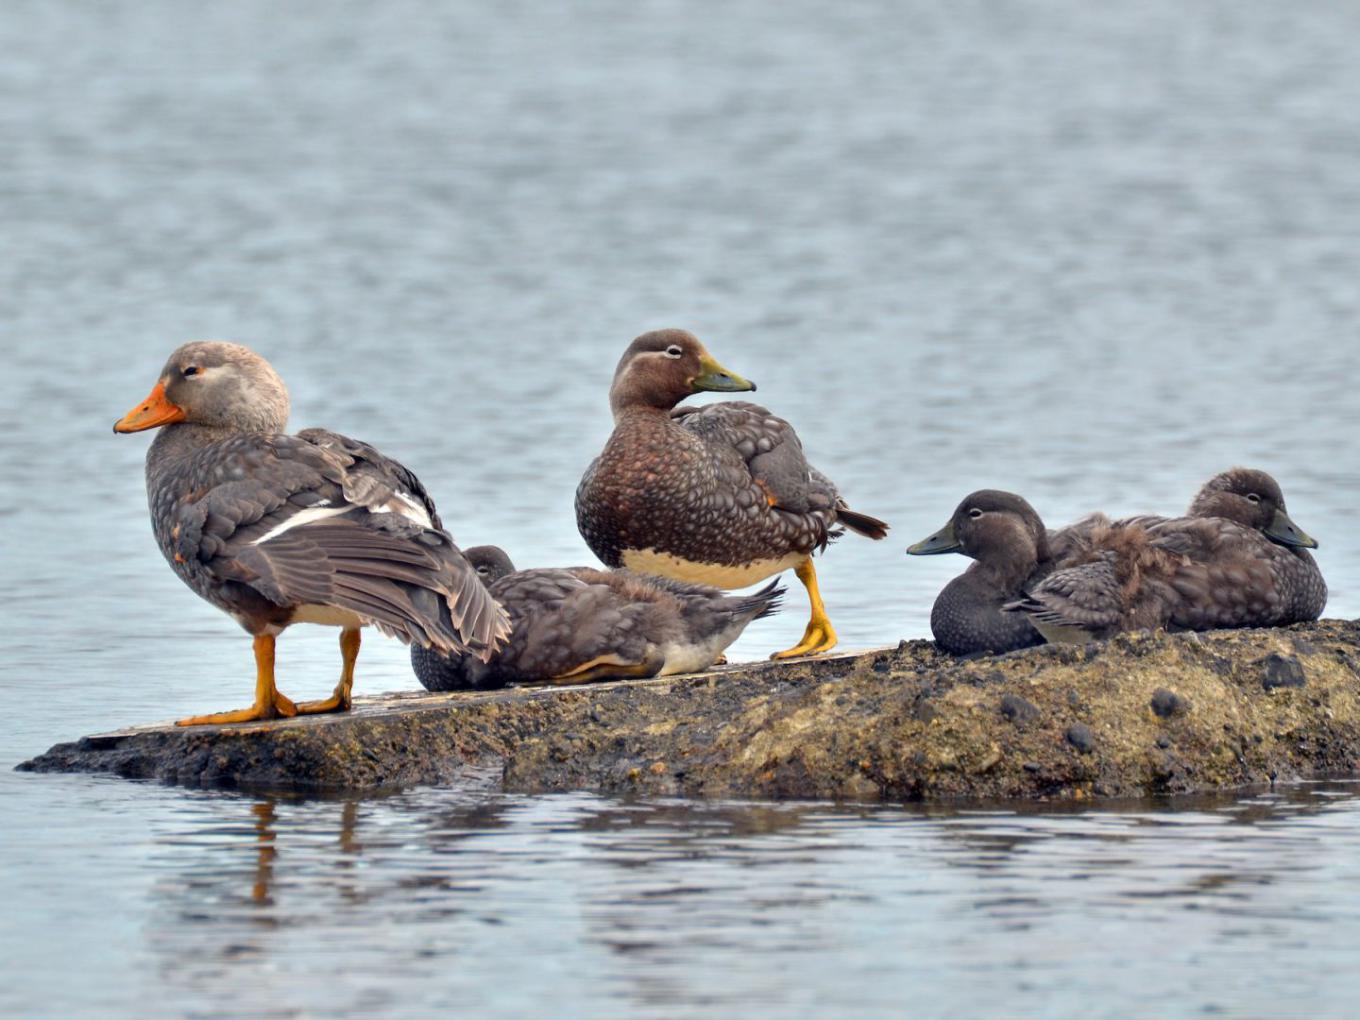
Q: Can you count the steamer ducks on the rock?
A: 5